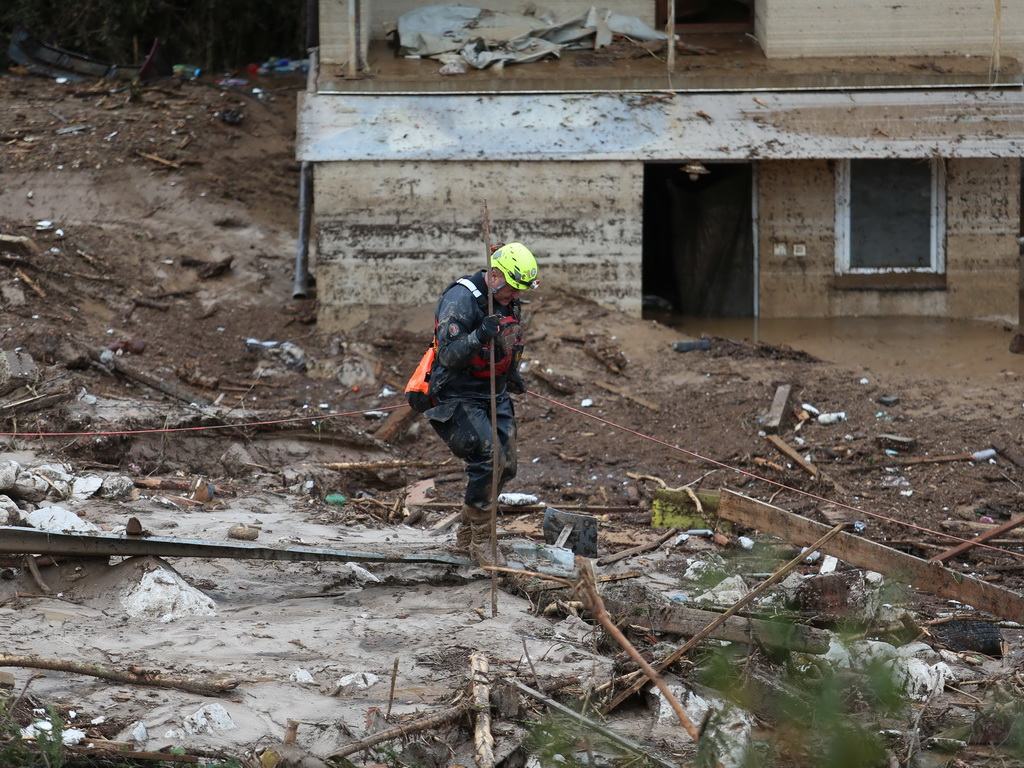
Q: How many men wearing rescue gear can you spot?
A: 1